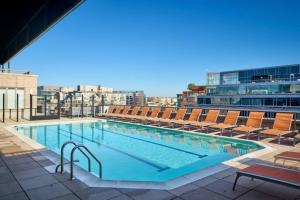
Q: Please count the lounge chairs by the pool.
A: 15